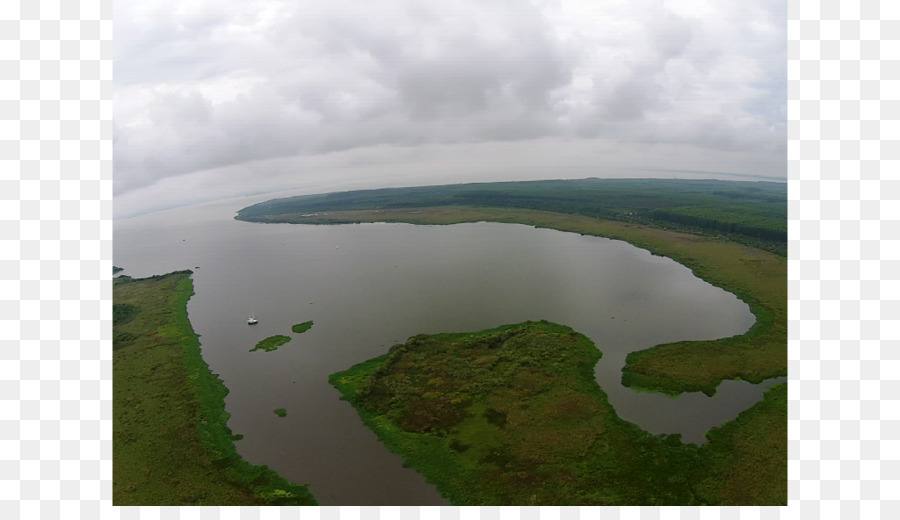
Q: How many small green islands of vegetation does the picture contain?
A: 3